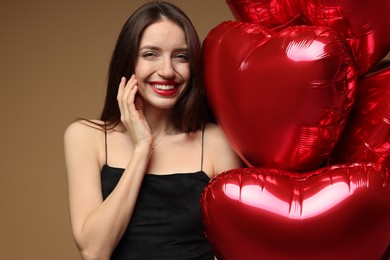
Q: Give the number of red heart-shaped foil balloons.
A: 5